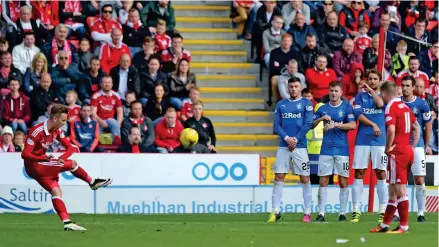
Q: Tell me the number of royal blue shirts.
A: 4